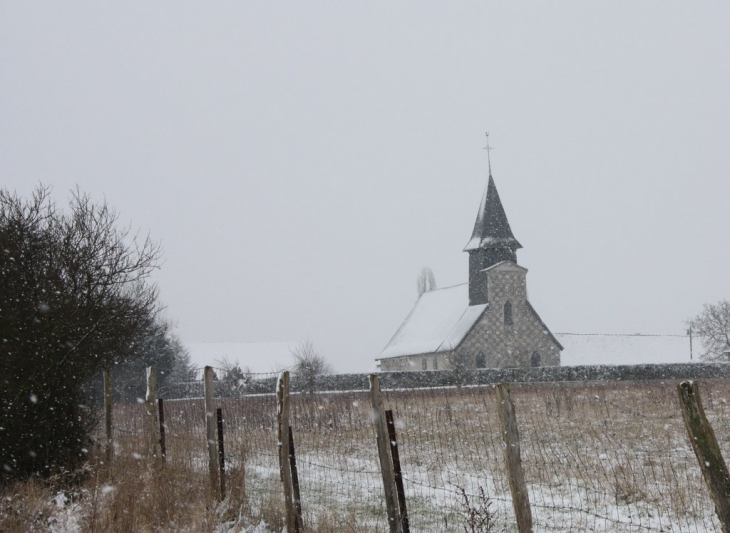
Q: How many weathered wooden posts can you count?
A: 7